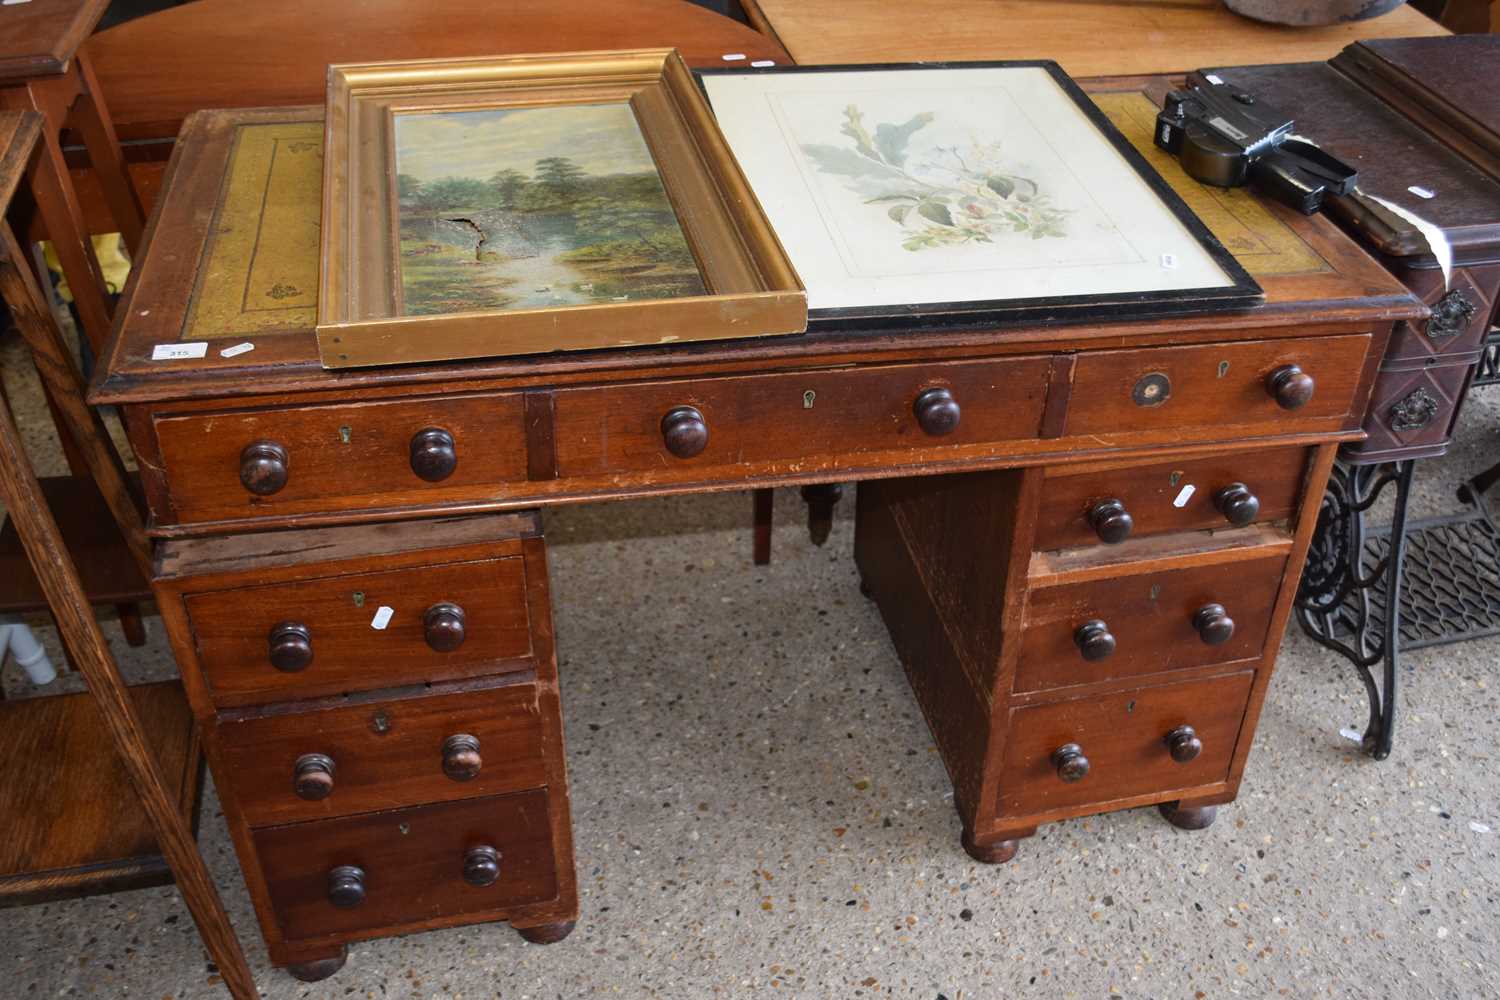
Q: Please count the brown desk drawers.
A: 9